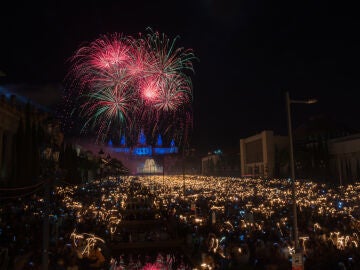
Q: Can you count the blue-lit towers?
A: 5